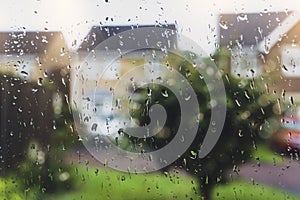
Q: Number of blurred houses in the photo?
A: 3